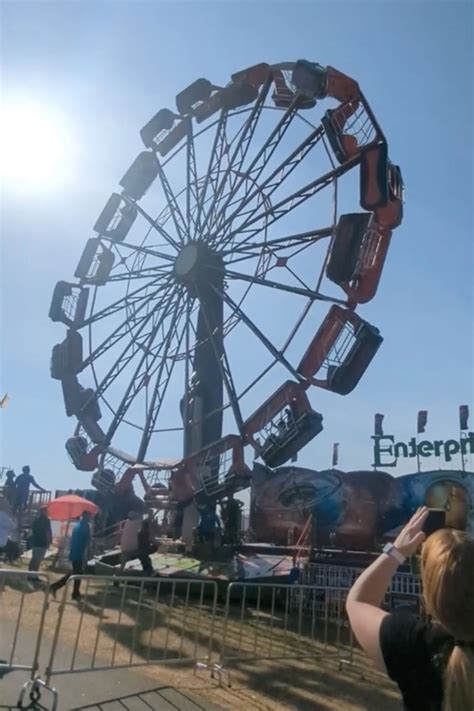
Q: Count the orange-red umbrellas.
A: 1